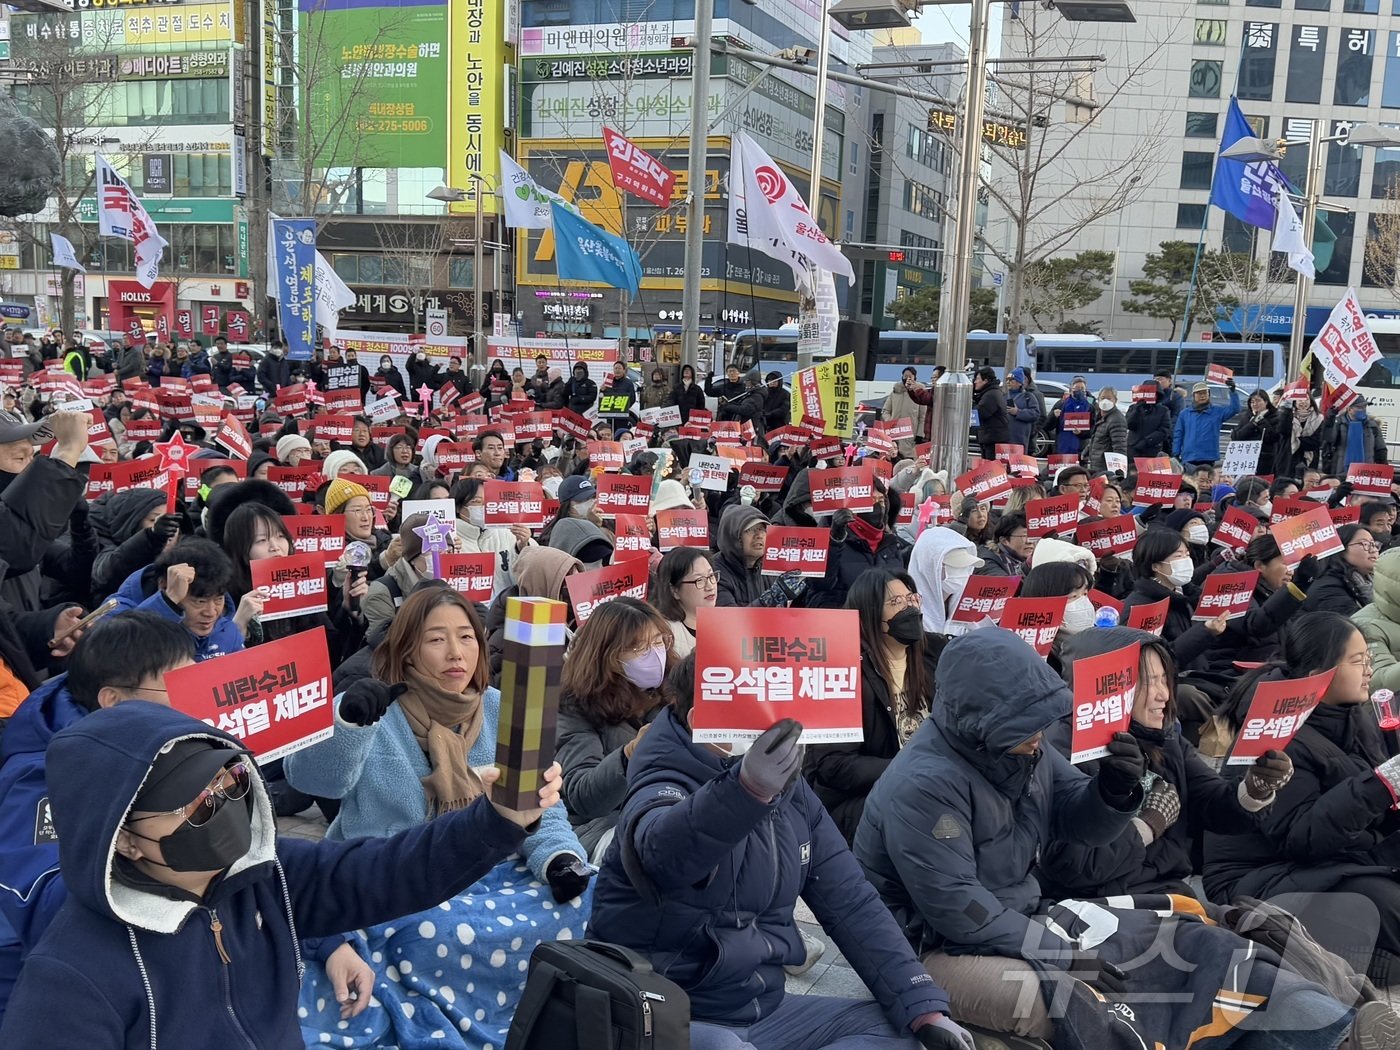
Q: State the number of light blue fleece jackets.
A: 1